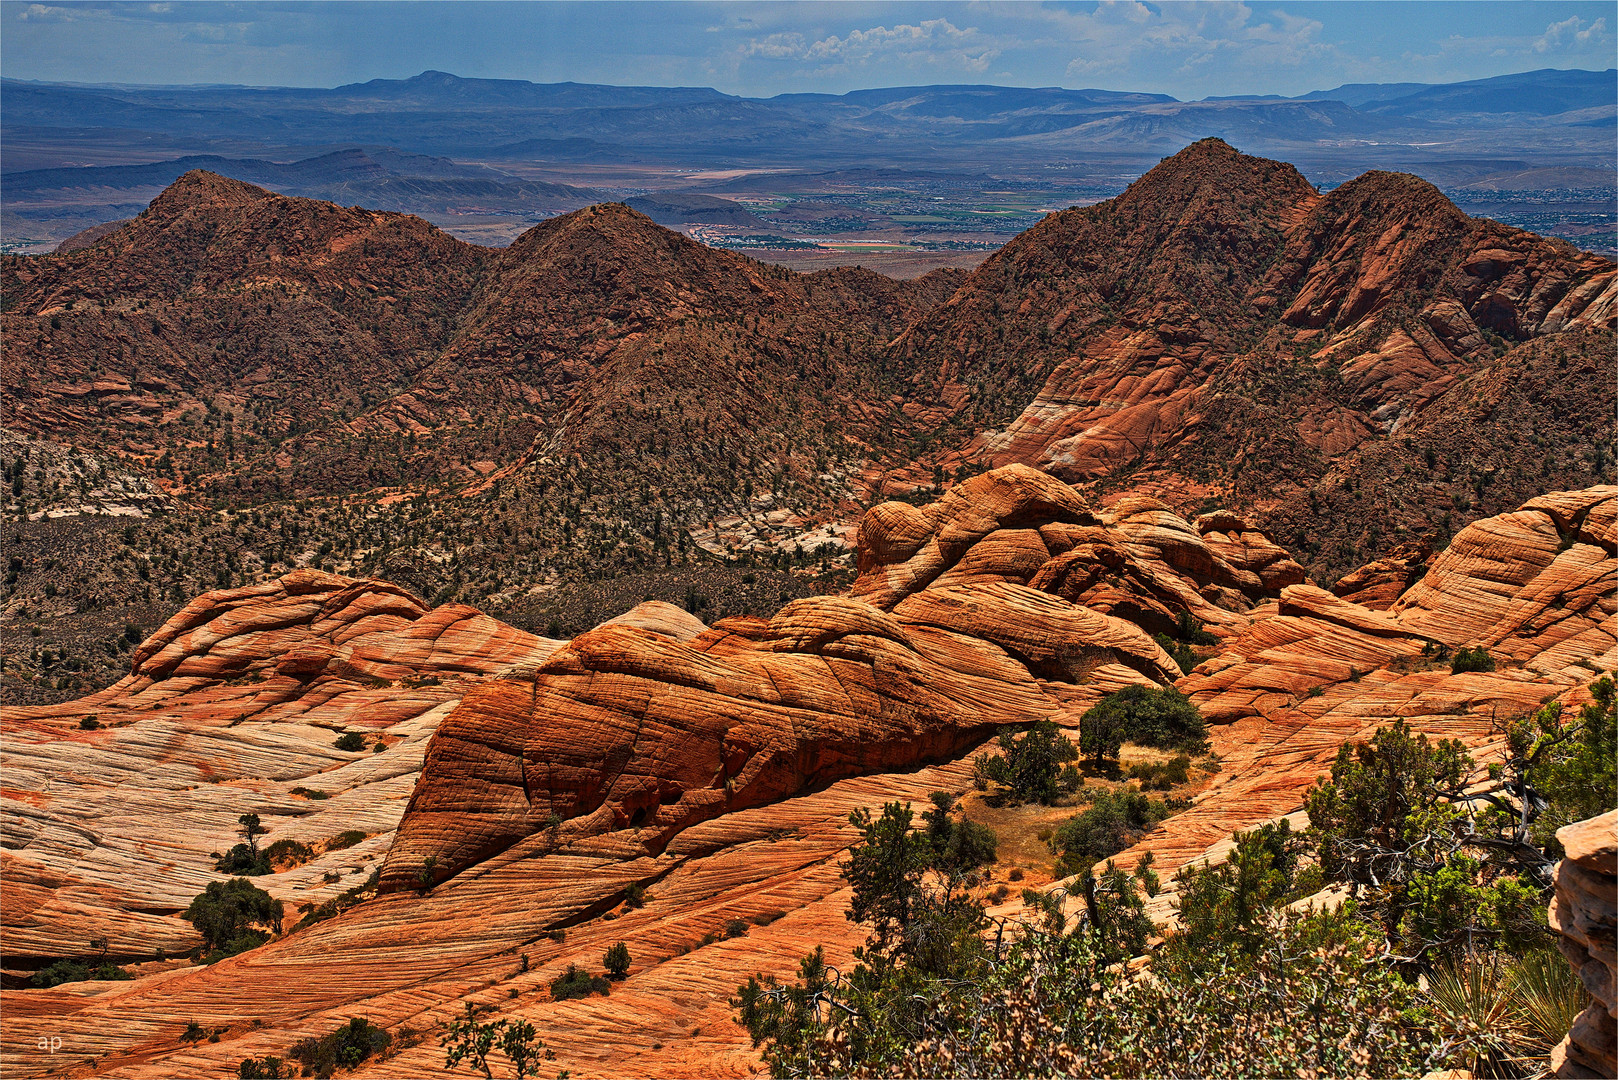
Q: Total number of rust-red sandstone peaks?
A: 4